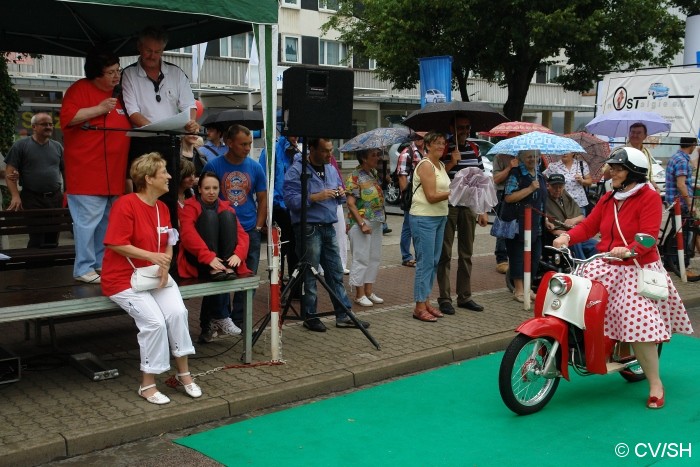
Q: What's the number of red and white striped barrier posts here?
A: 3